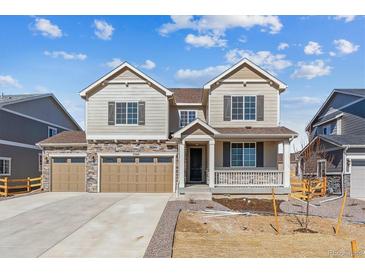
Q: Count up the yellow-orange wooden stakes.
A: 3